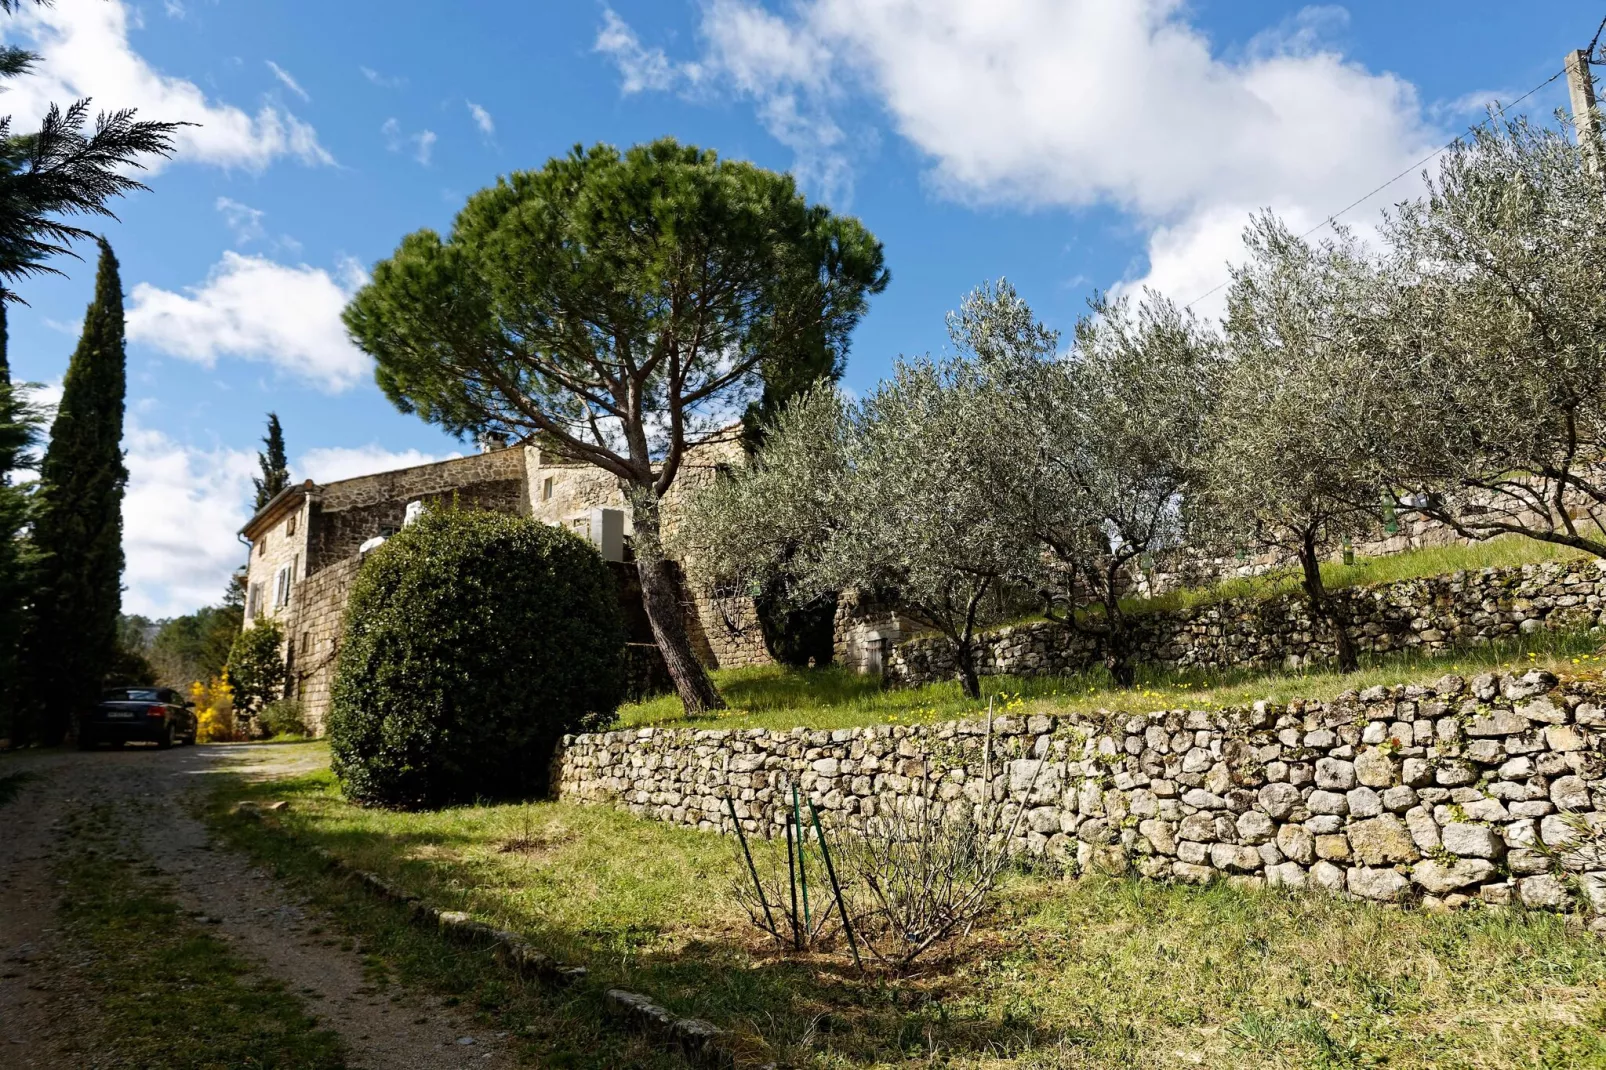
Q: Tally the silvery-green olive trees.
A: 5